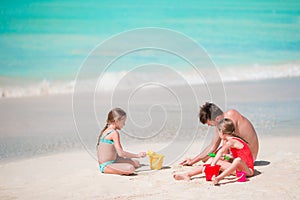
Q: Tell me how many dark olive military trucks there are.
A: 0